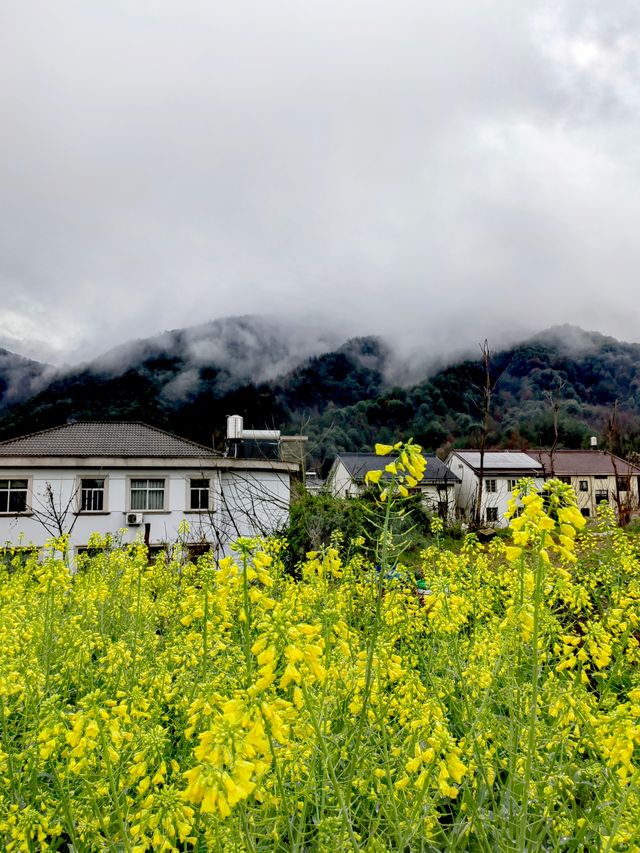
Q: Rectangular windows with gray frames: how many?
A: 4